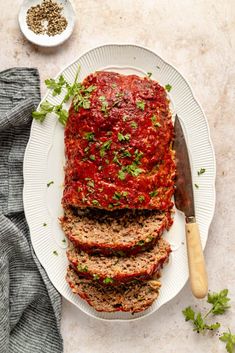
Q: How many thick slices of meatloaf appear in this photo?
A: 3